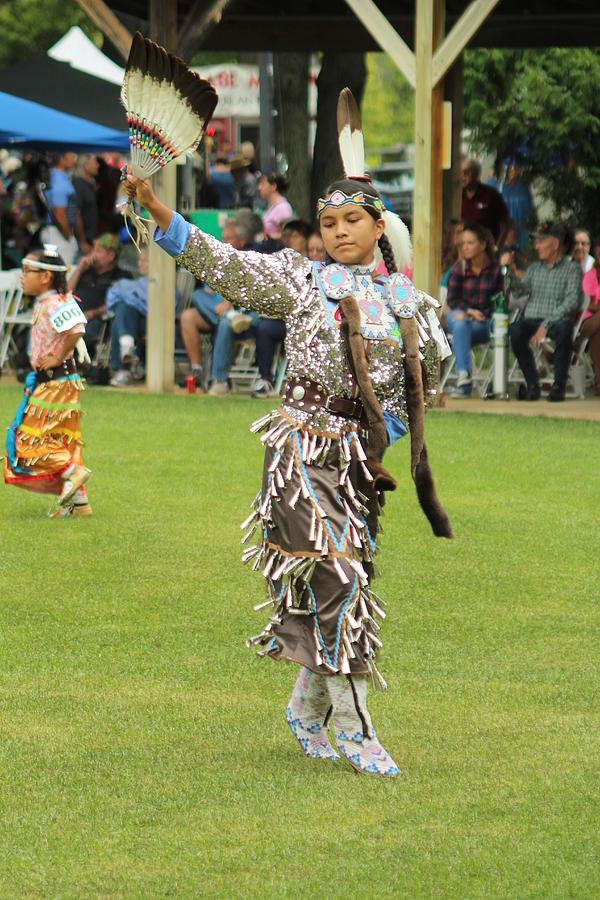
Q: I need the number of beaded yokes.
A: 1